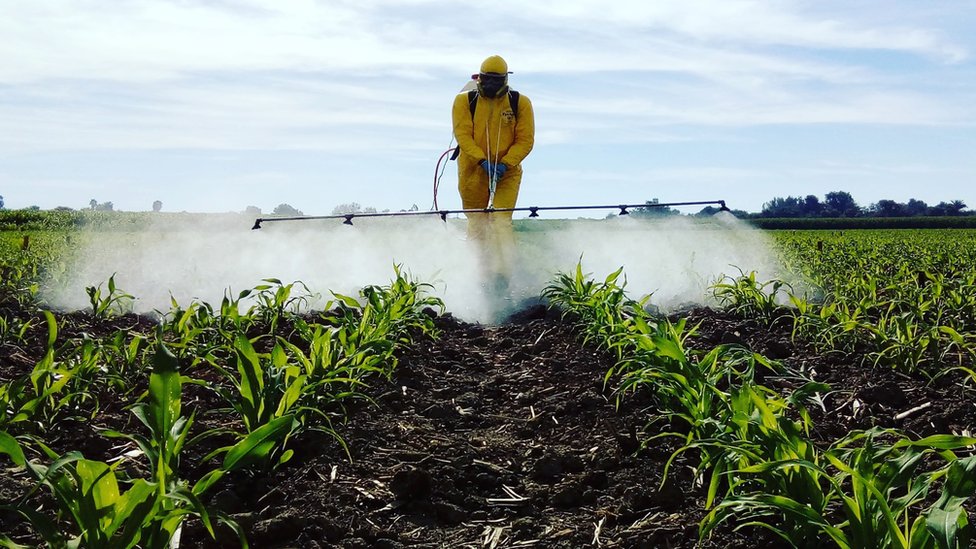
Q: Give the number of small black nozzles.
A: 6